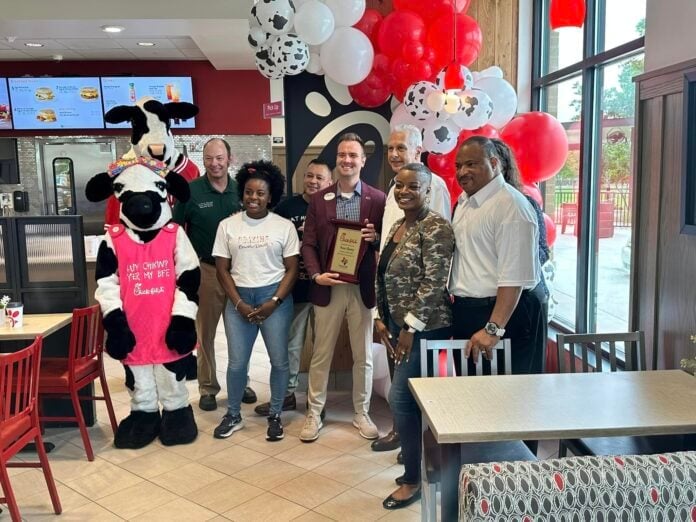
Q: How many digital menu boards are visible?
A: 3